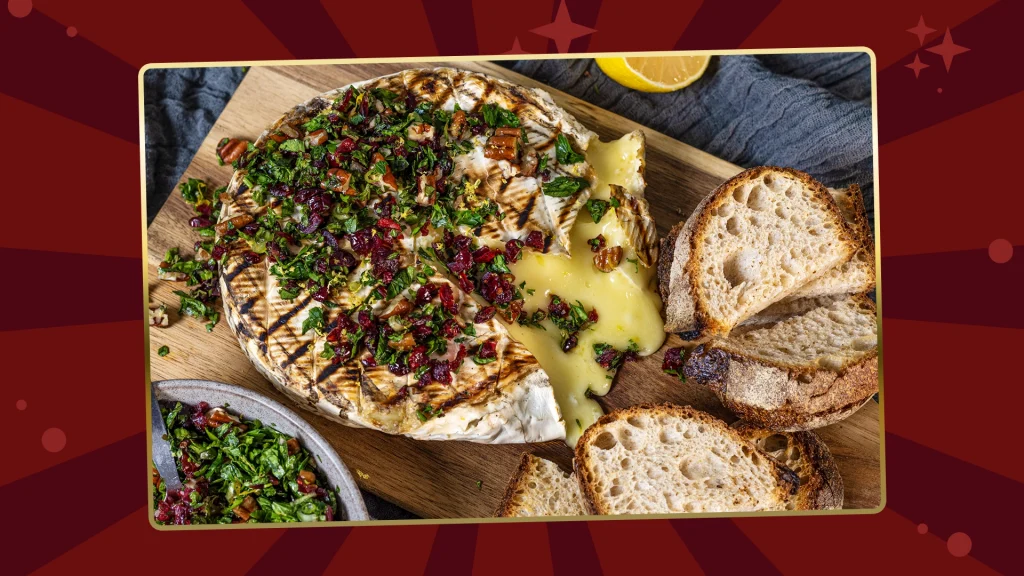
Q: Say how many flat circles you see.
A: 8